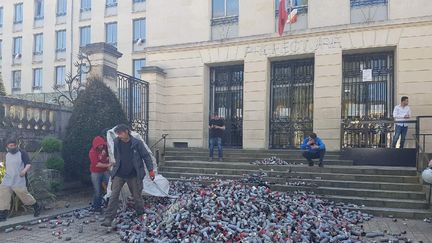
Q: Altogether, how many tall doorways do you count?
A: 3